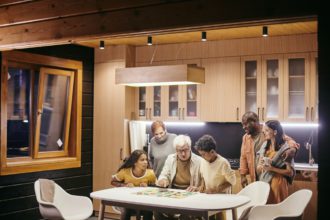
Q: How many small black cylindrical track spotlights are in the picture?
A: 4